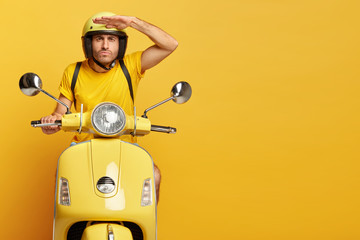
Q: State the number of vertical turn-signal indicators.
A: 2